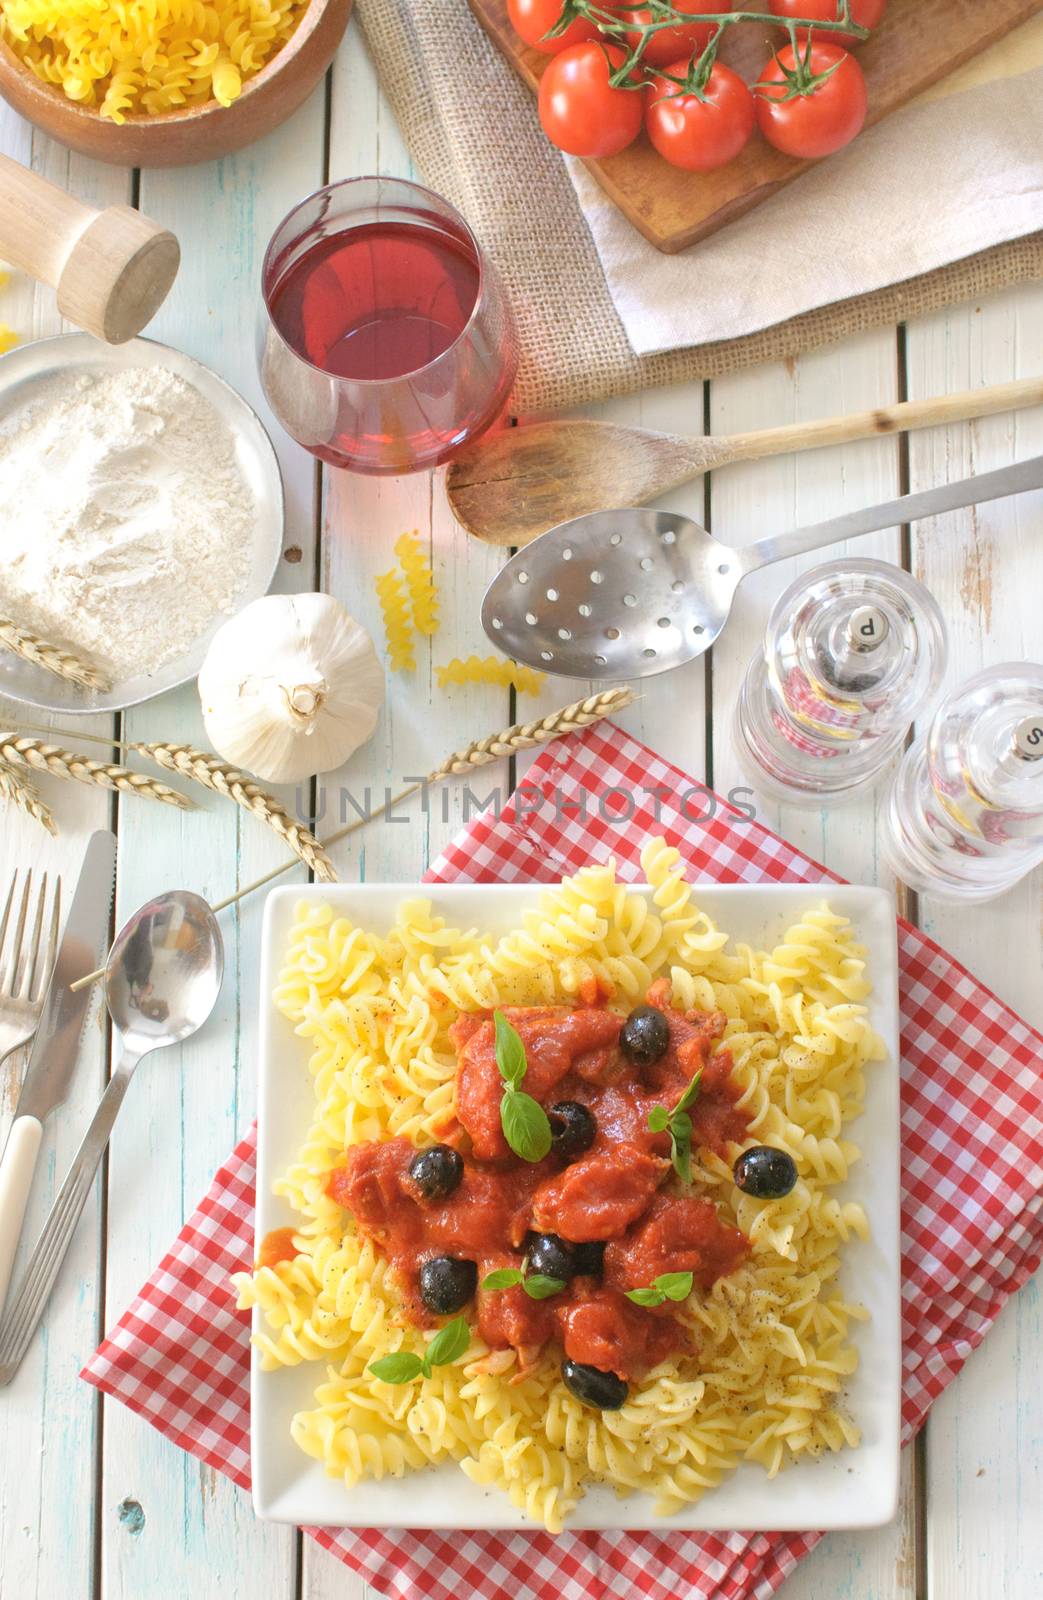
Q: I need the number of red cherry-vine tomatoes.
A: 6